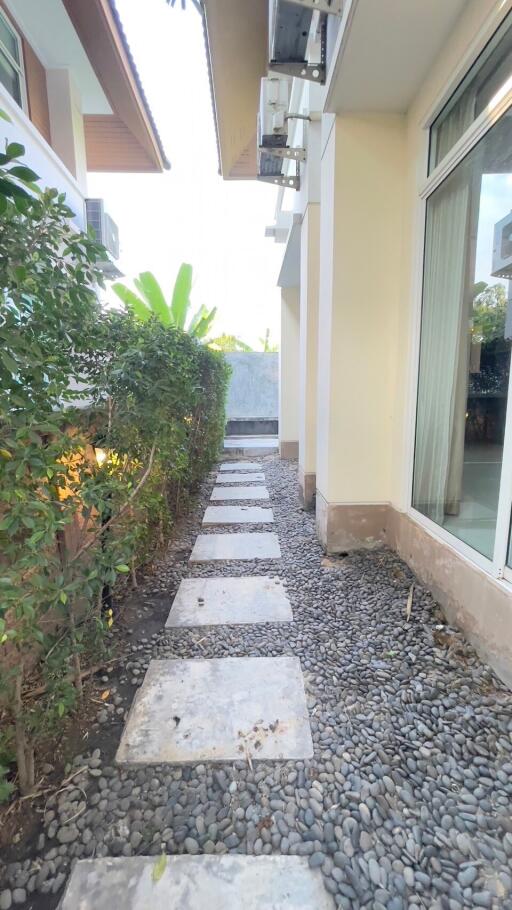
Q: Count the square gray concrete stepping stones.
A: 8